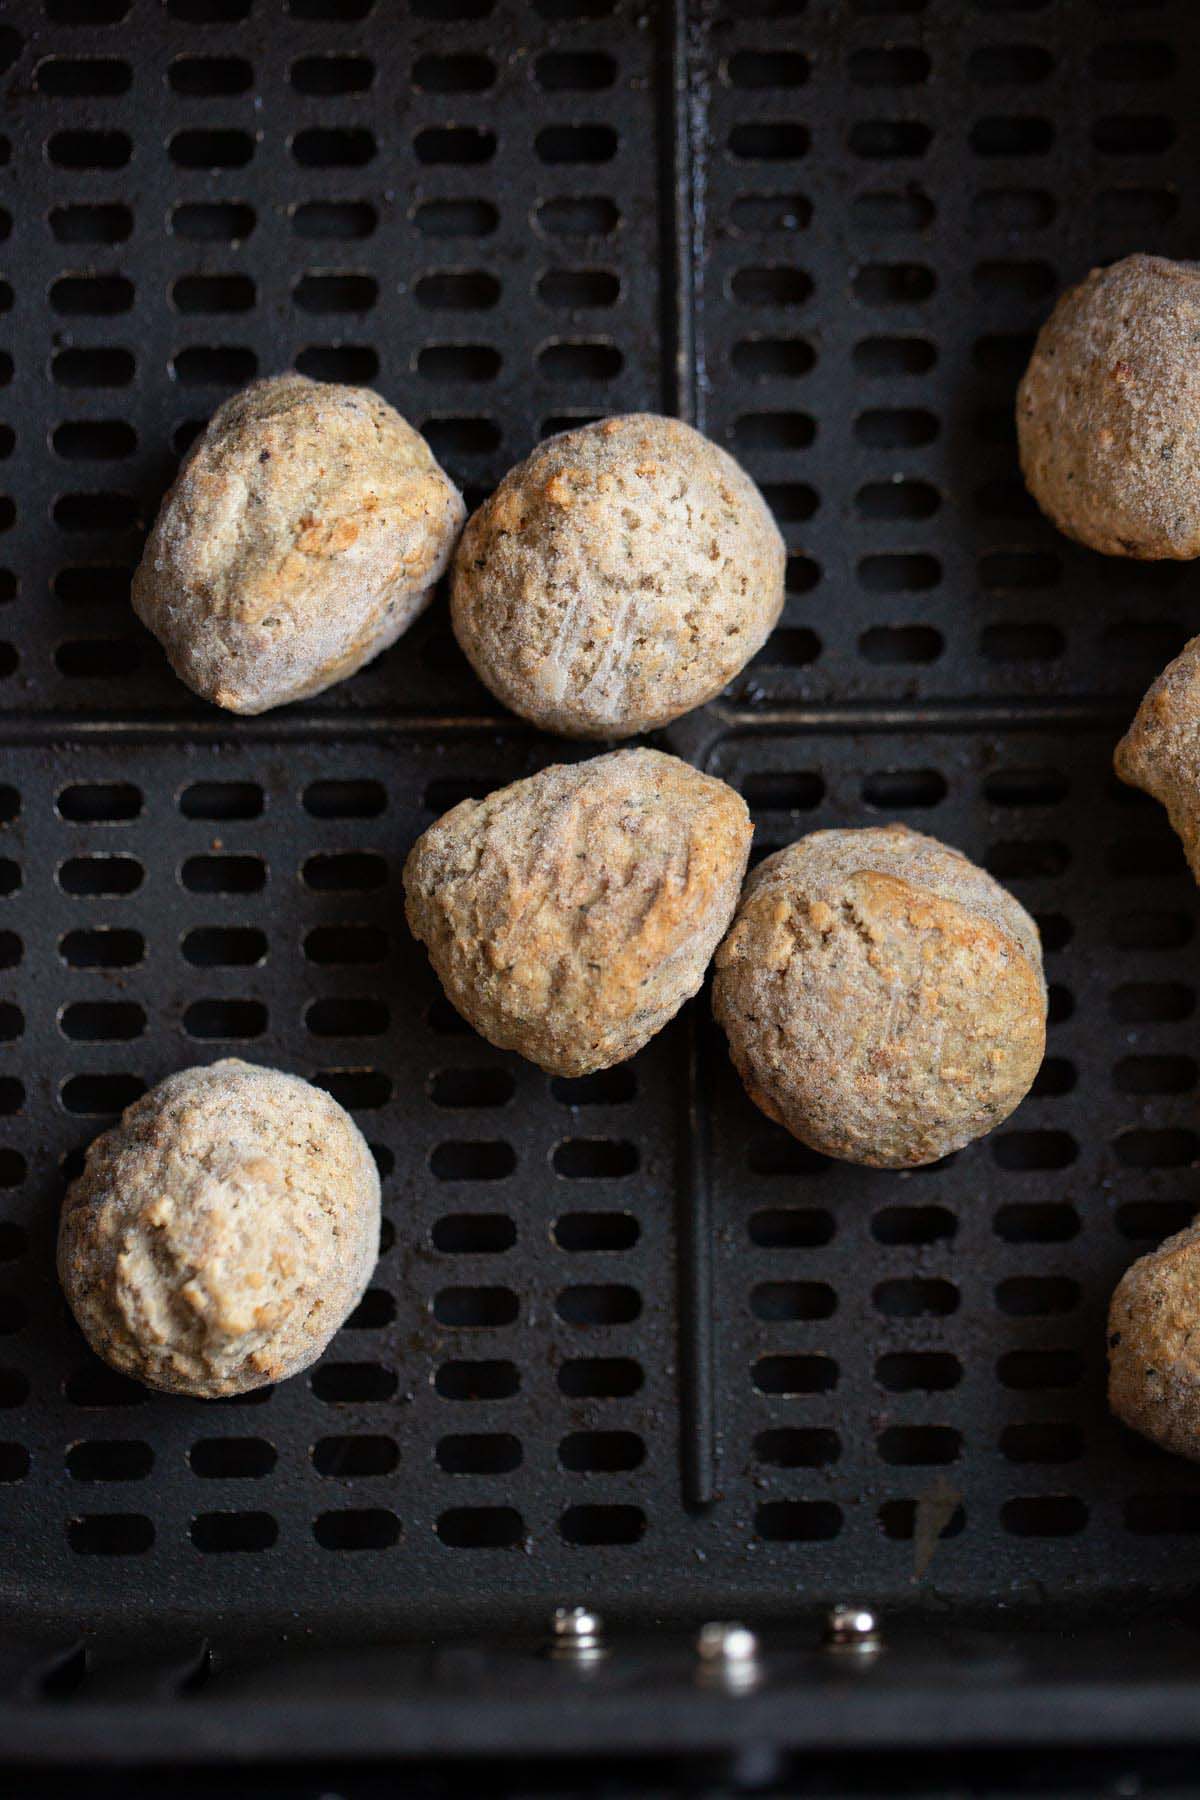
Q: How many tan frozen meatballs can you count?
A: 8